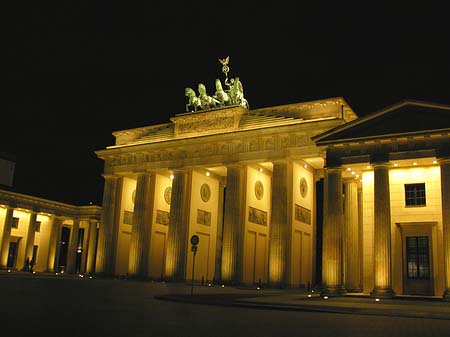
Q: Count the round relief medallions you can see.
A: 5